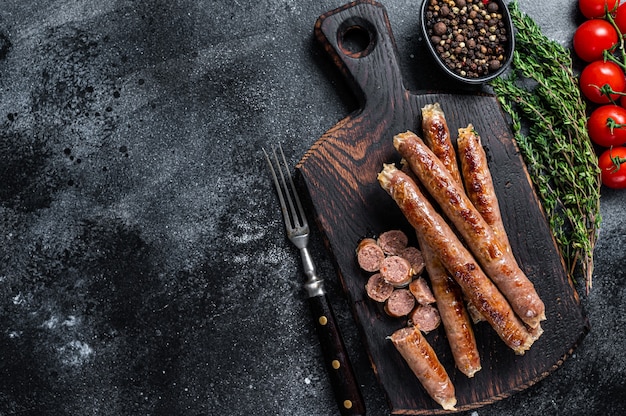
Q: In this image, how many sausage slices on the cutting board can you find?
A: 8